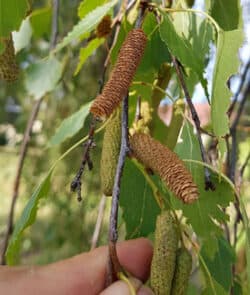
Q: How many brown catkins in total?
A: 2